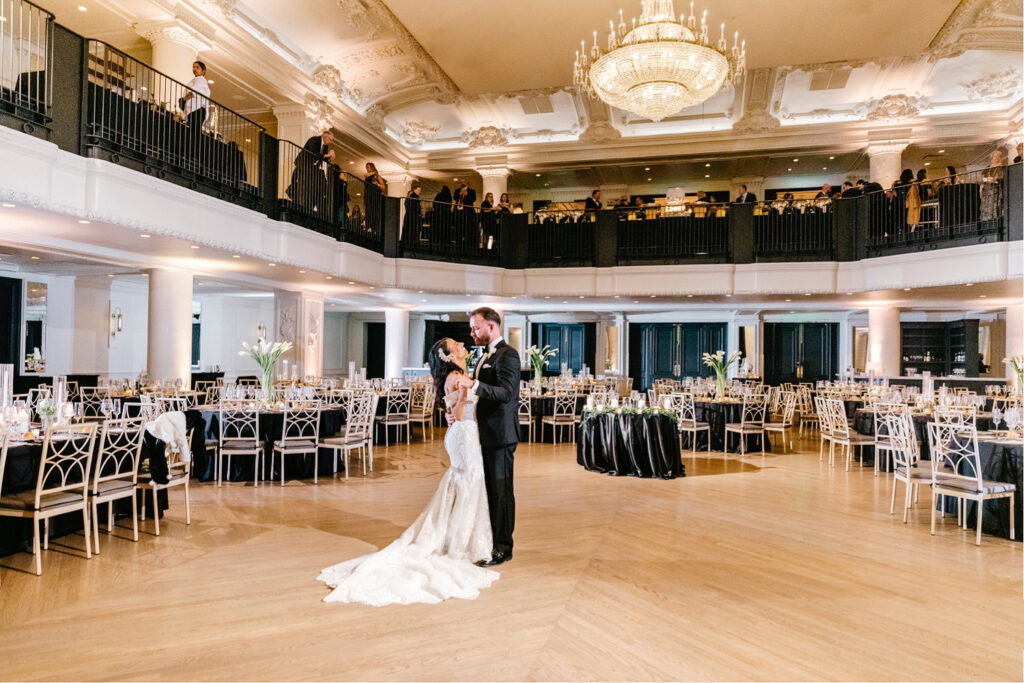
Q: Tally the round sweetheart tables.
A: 1